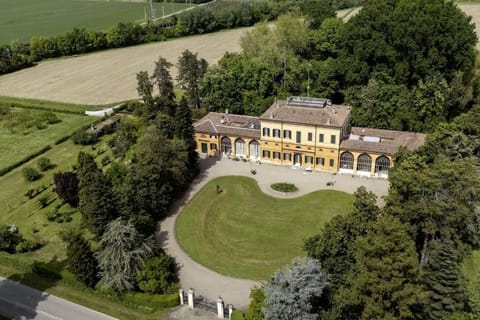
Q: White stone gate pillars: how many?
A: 4